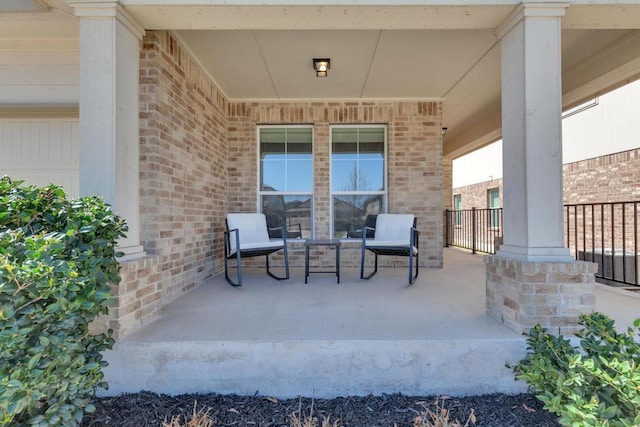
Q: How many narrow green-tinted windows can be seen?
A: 2